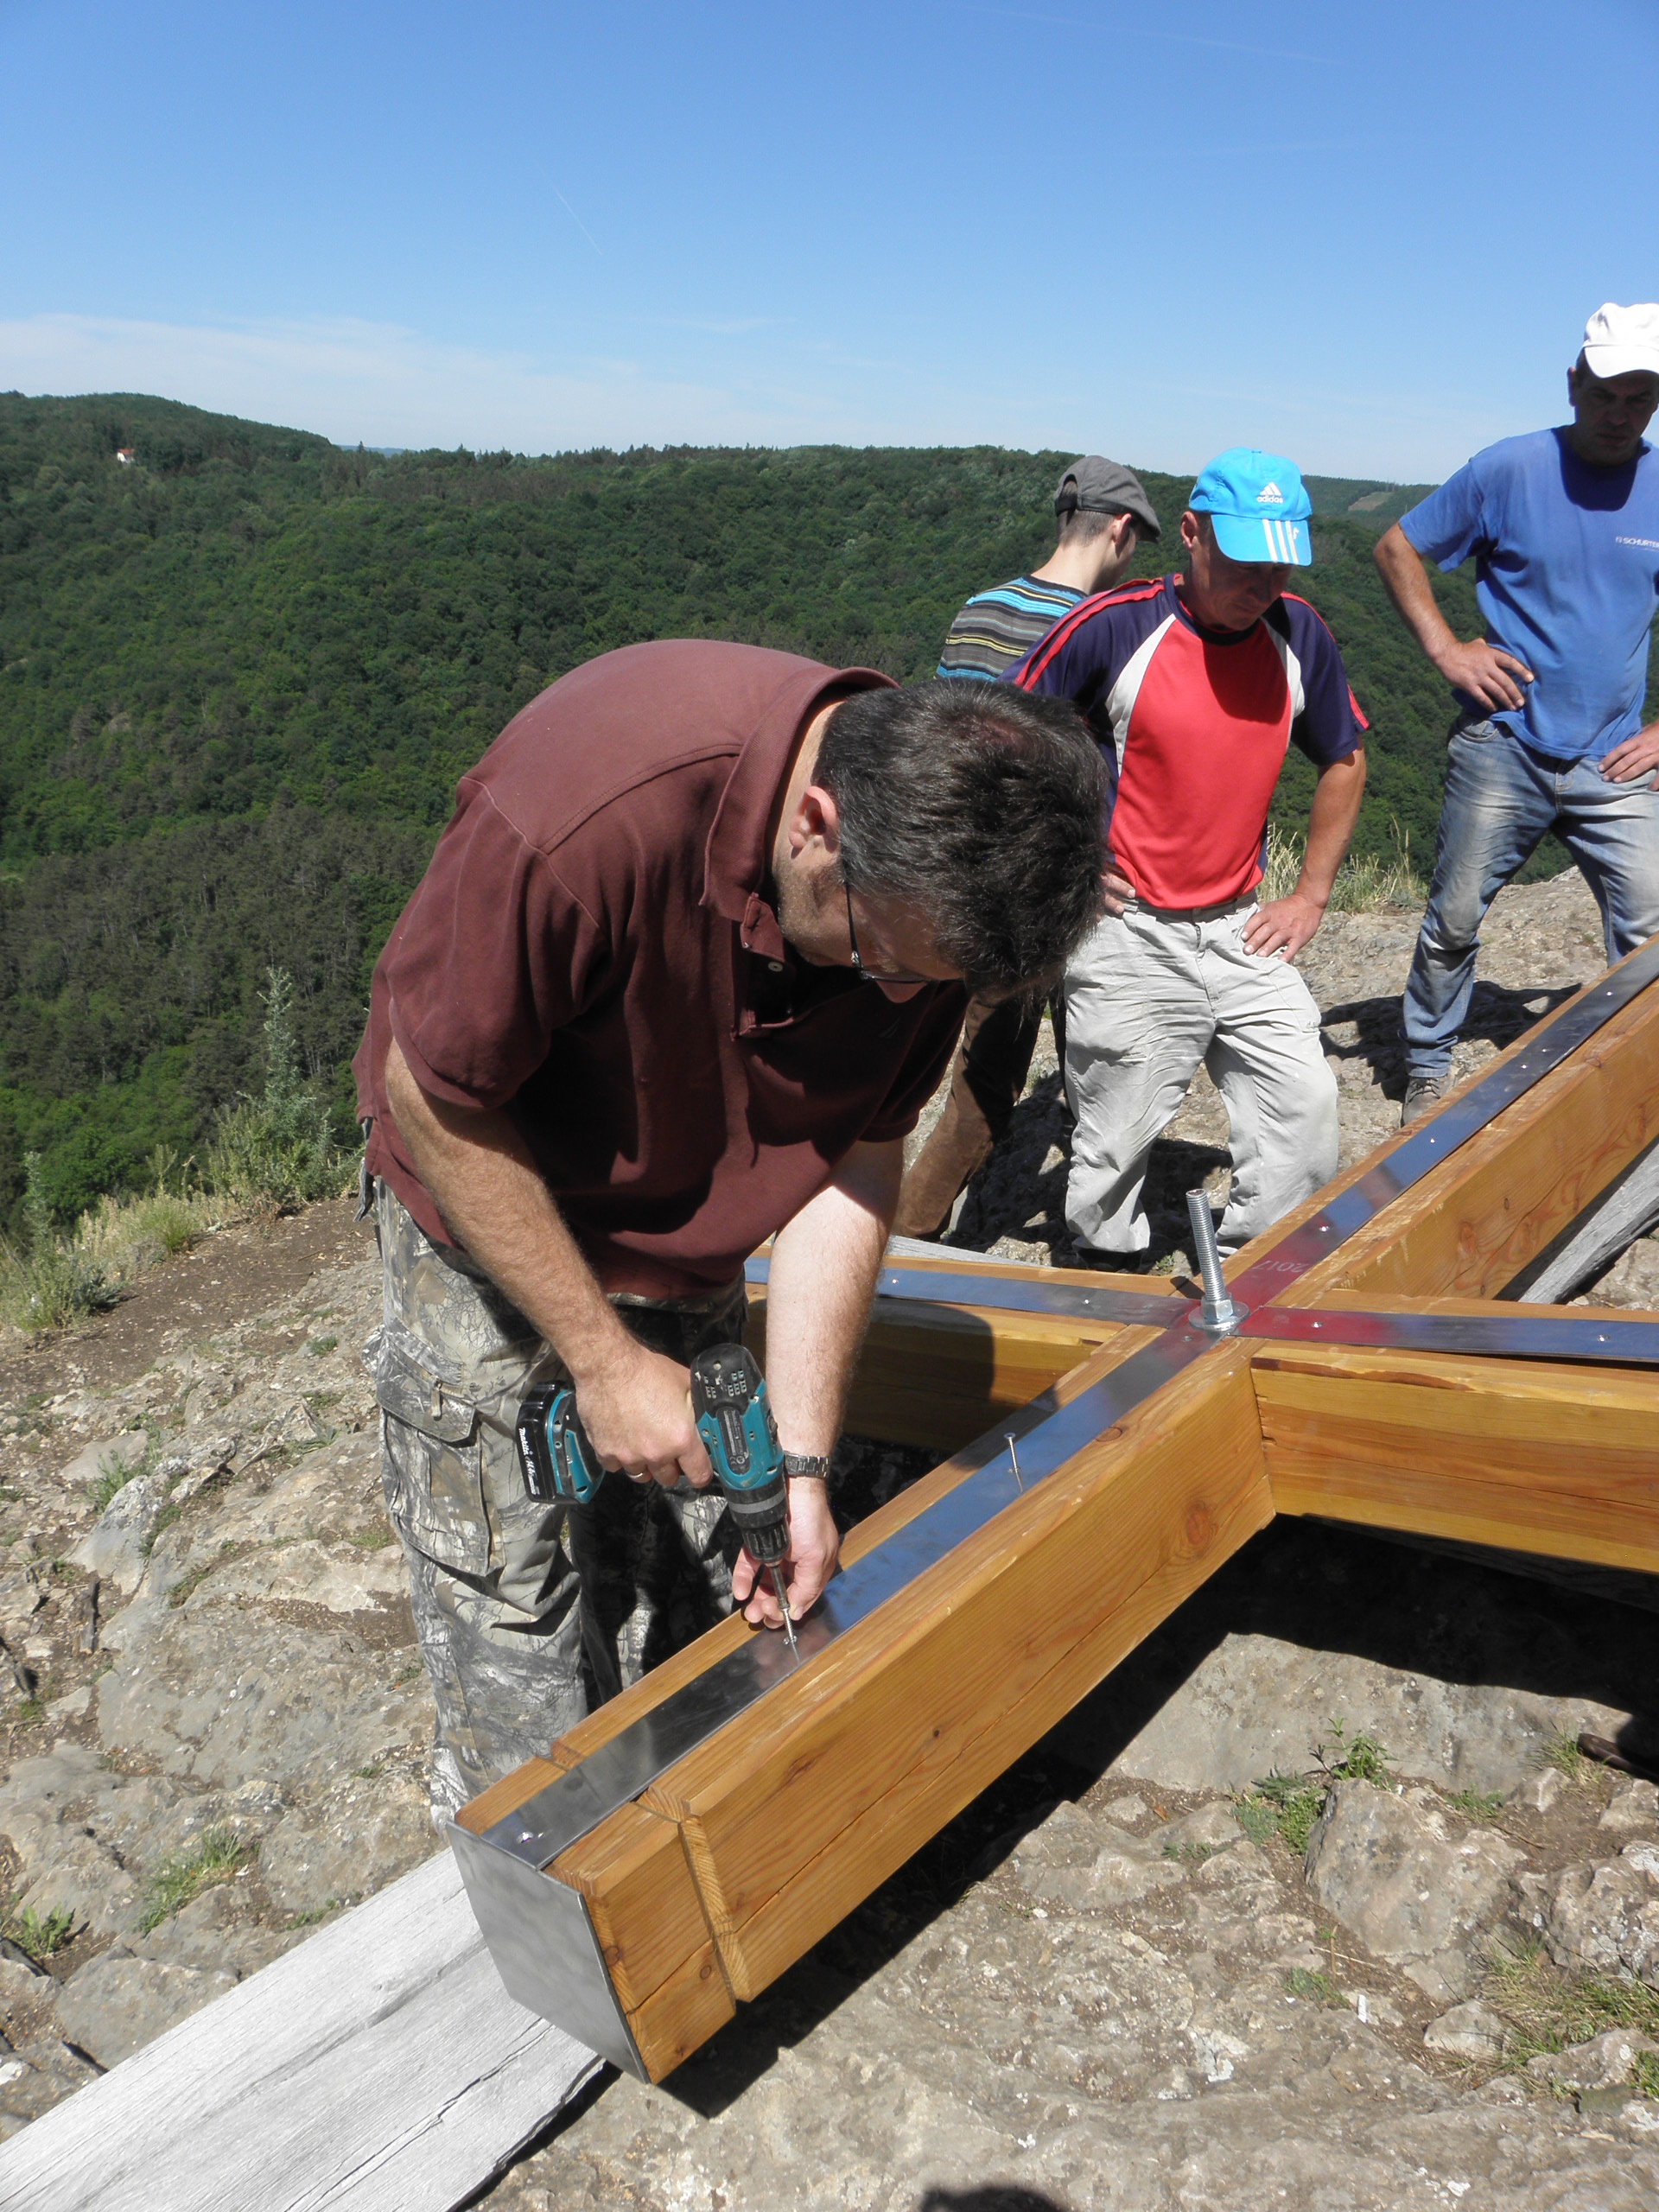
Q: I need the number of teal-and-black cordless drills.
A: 1